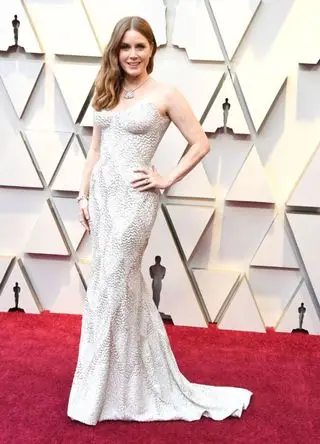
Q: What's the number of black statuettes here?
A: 5